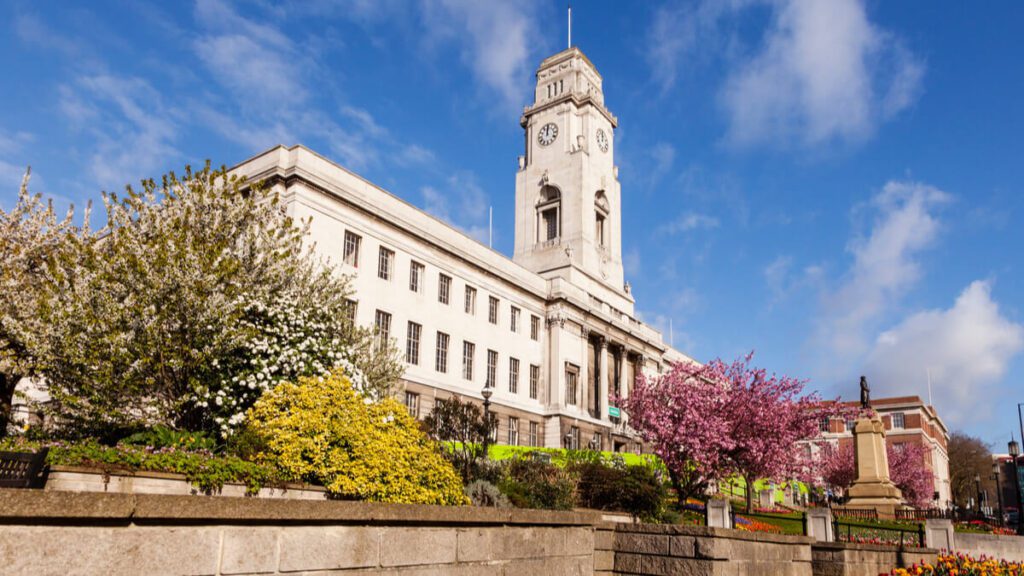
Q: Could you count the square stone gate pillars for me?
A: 3